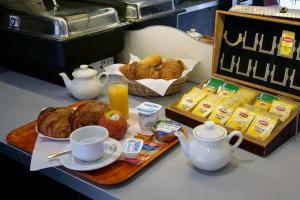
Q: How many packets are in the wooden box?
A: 11